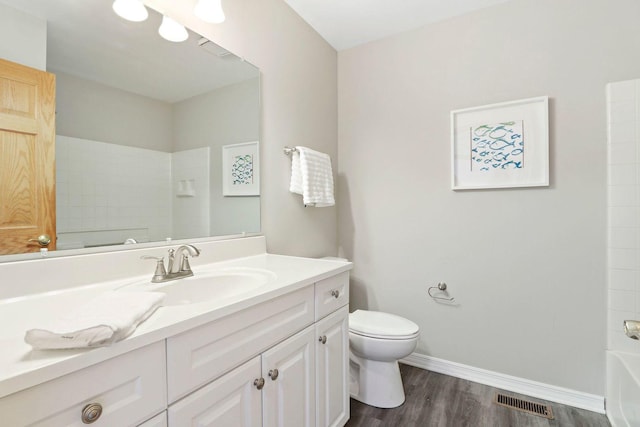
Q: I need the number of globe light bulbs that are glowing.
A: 3